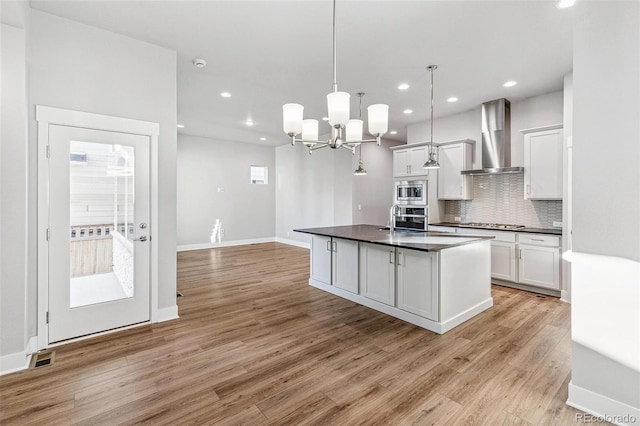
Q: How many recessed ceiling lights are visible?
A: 11